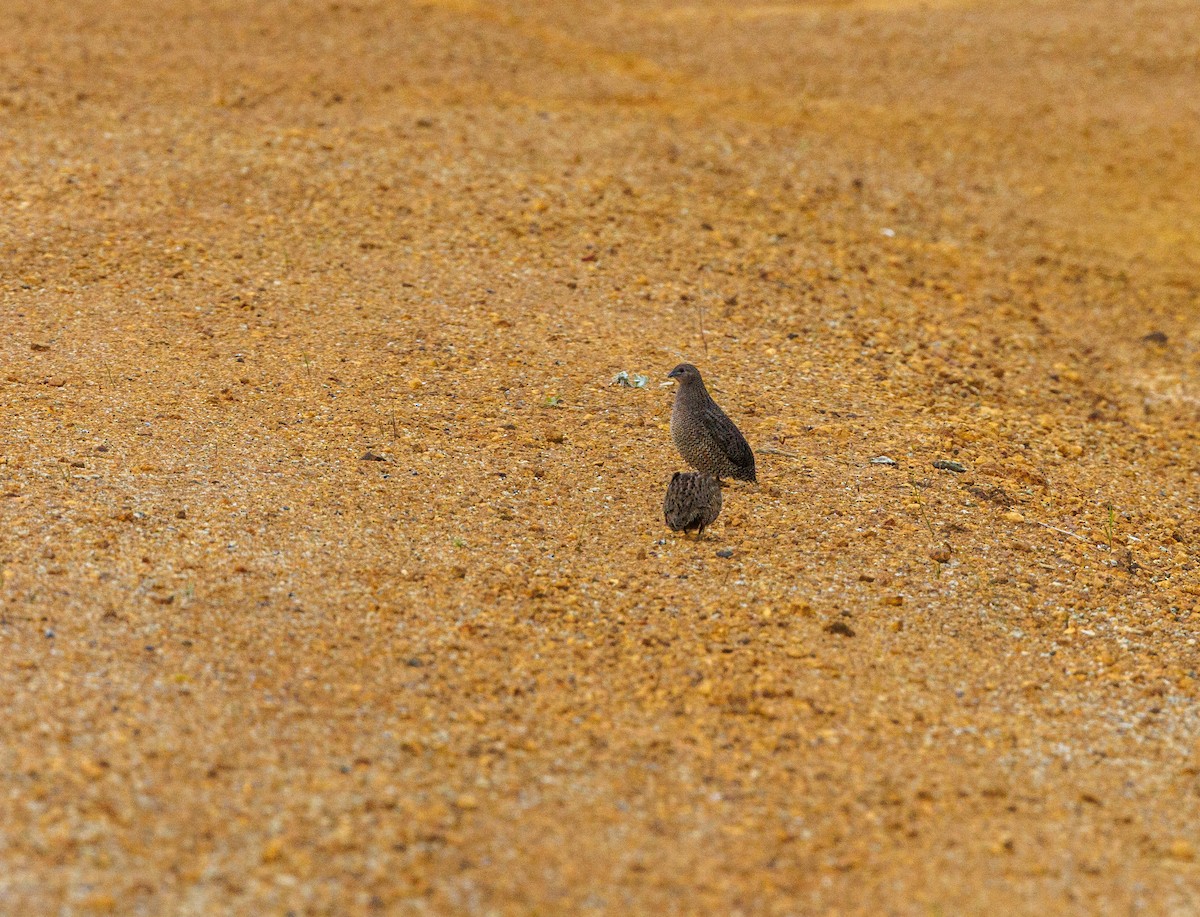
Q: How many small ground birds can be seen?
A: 2